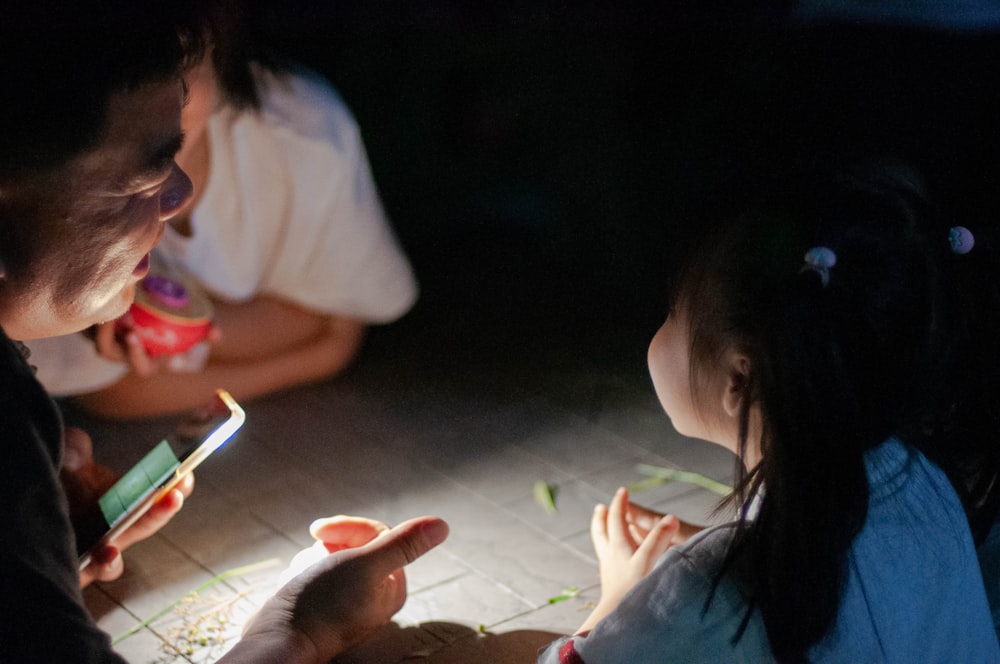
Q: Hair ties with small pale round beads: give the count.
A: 2